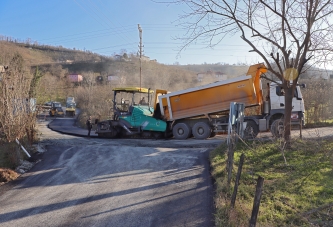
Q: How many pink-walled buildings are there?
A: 1